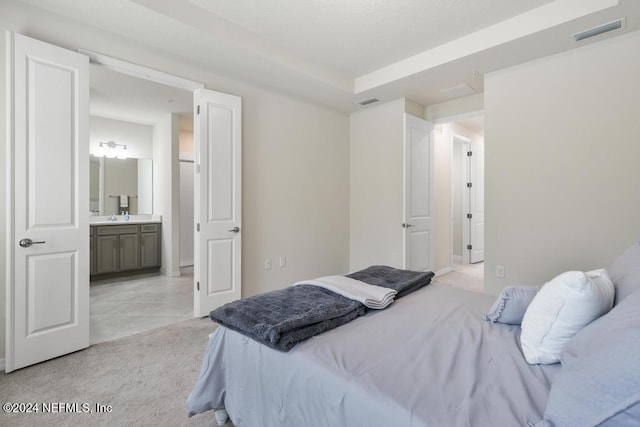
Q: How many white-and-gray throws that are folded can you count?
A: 2